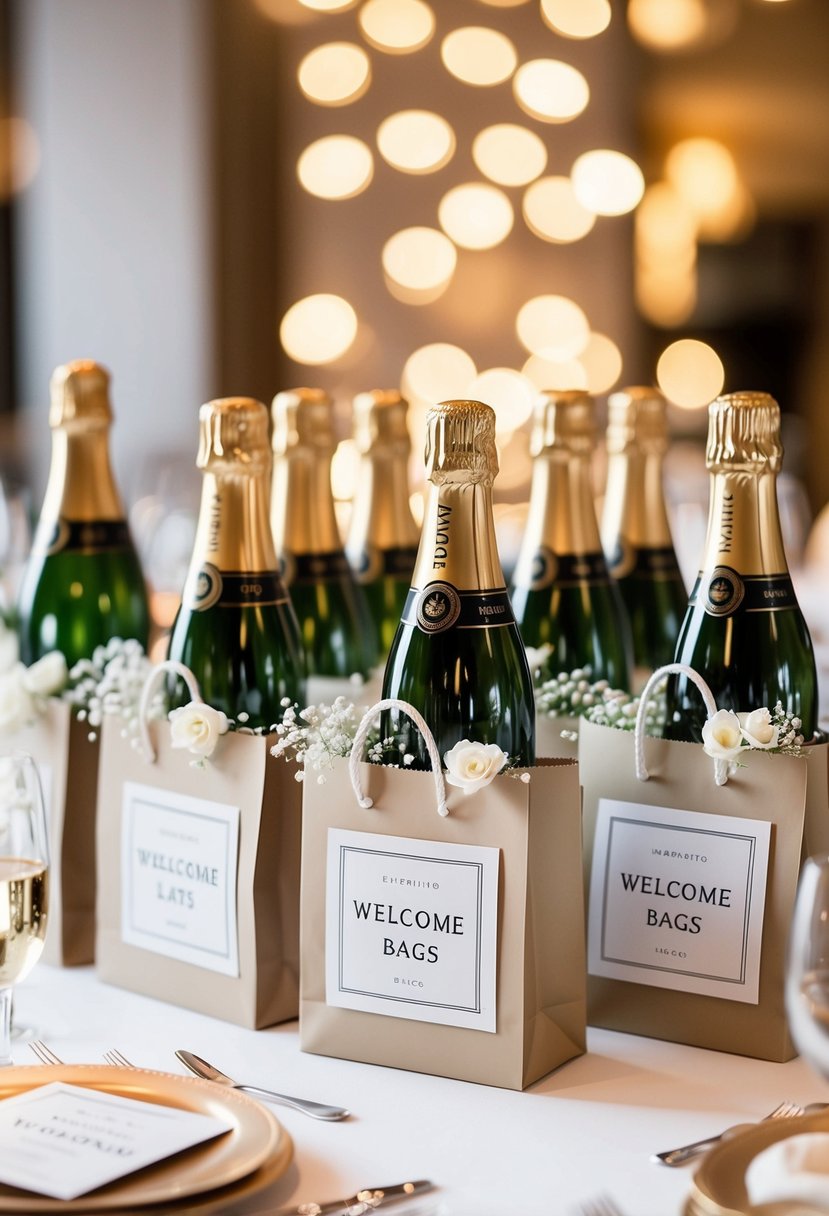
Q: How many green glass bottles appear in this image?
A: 8